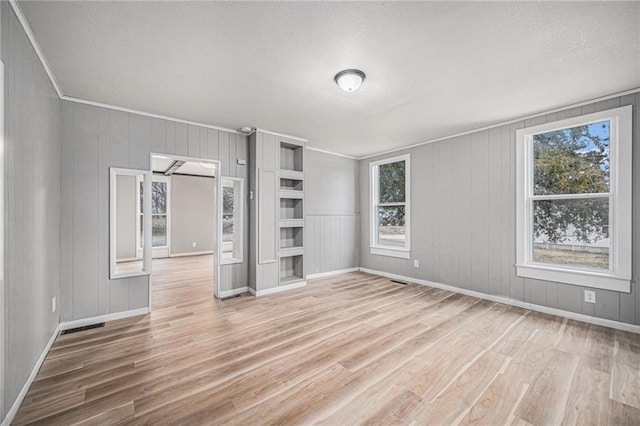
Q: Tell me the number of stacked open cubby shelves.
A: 5